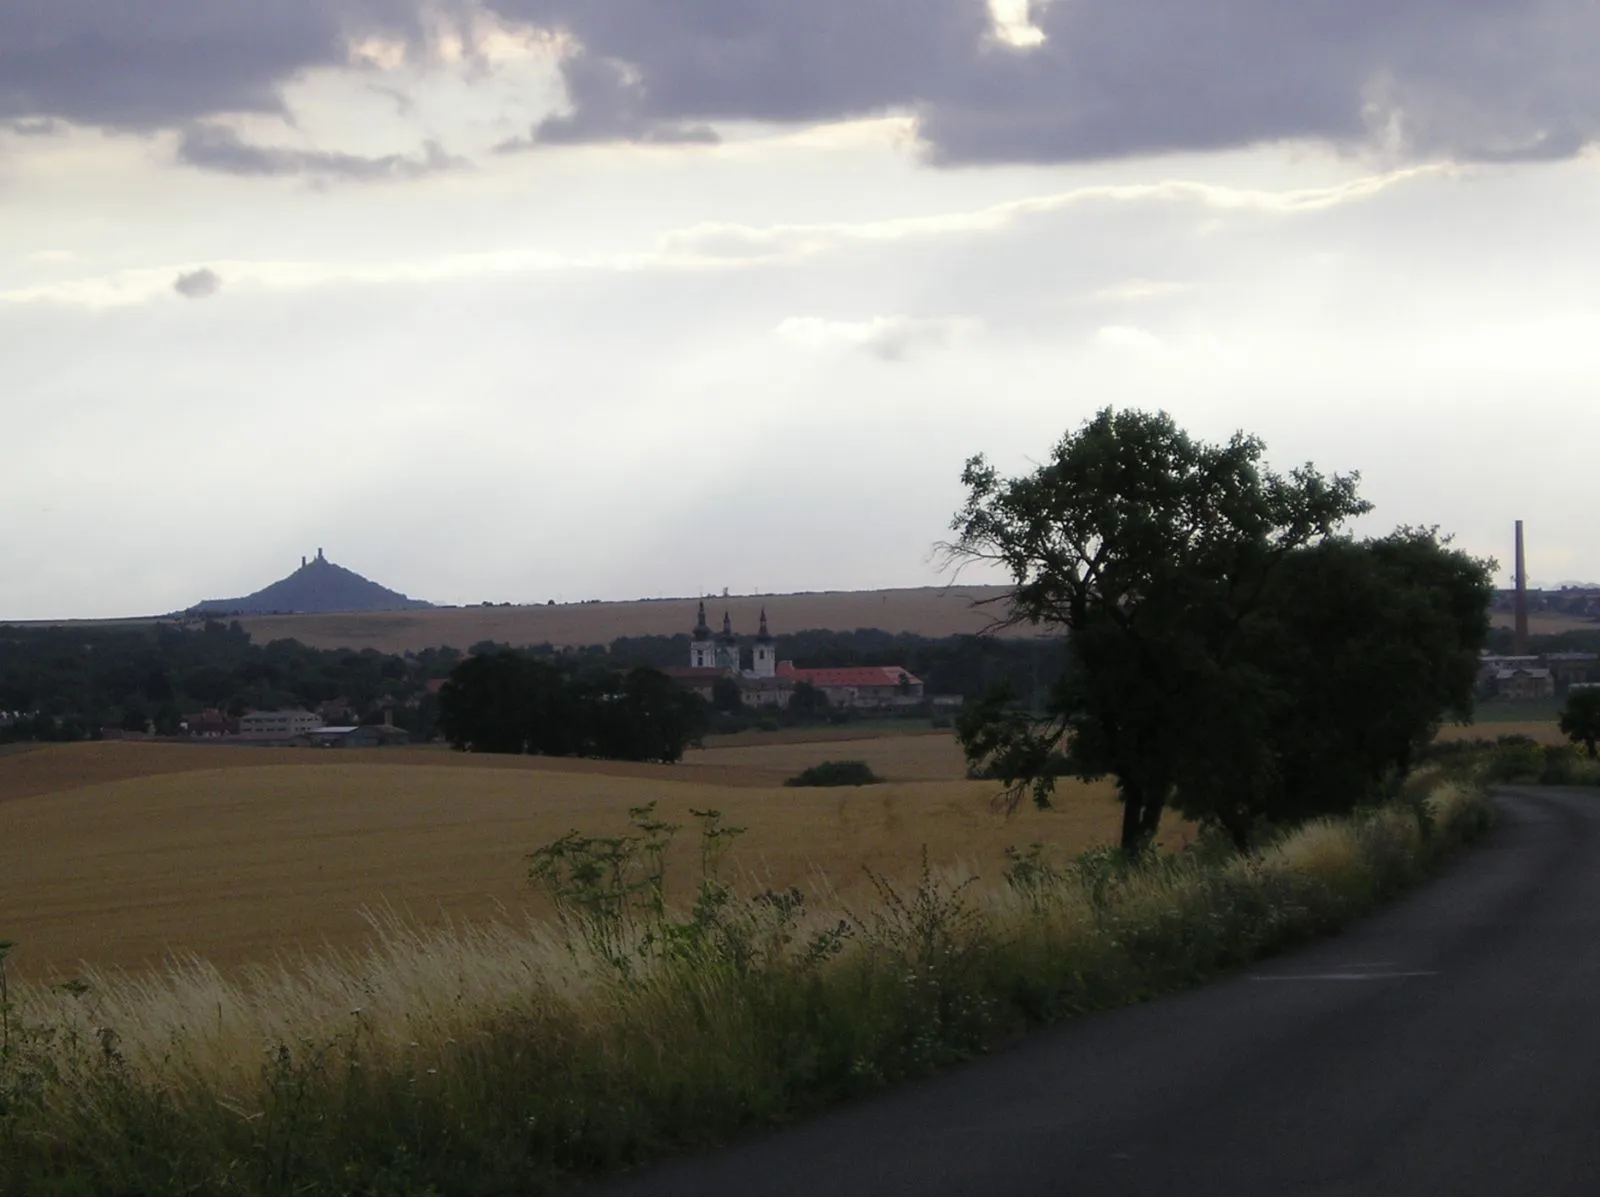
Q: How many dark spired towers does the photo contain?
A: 3